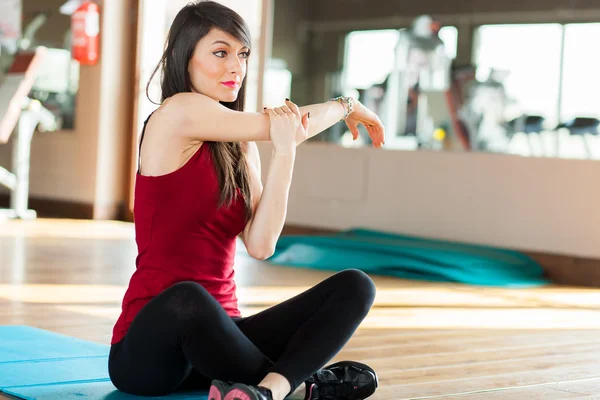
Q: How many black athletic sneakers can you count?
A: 2